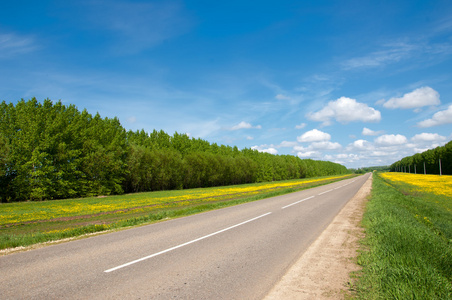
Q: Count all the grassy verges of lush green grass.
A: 2